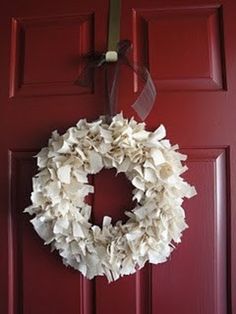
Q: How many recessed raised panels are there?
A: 4